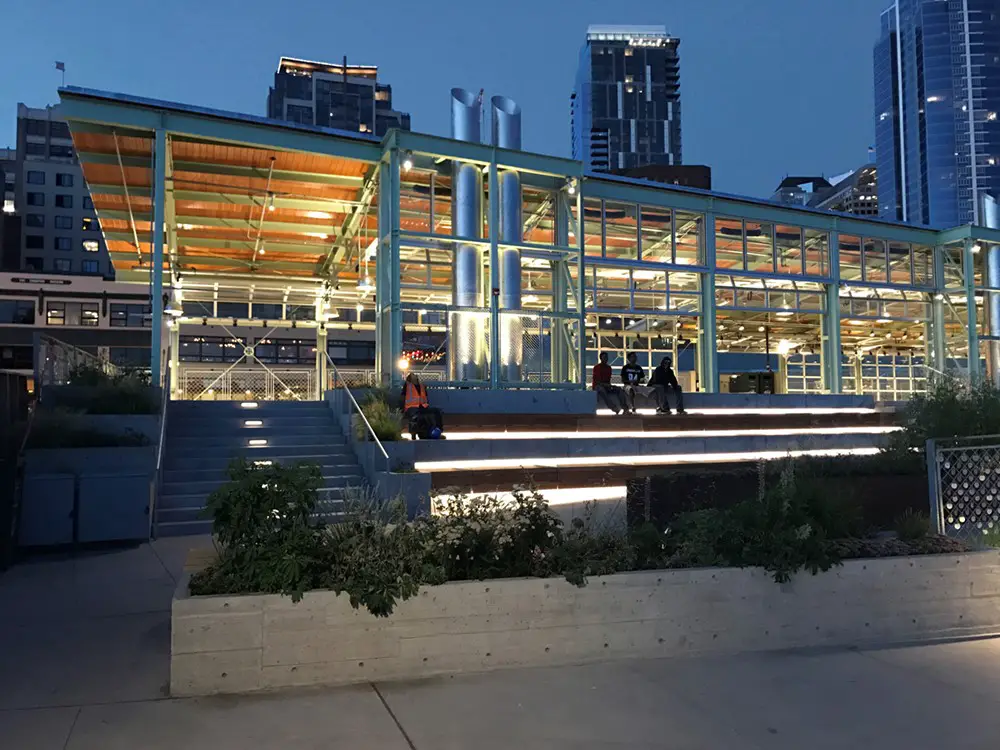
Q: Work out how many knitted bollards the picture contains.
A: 0